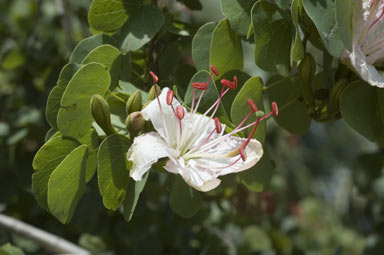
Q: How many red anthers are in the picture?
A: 11